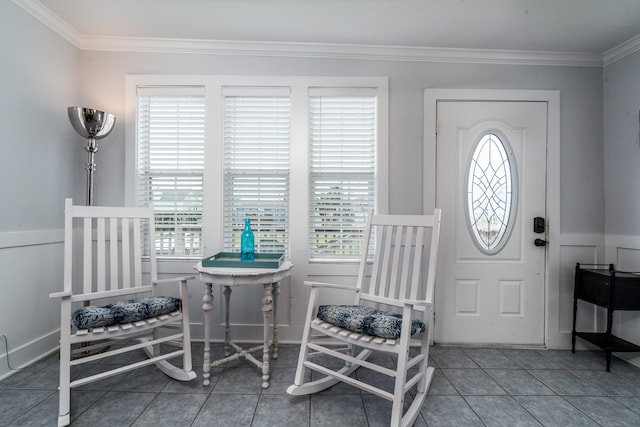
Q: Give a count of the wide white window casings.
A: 3